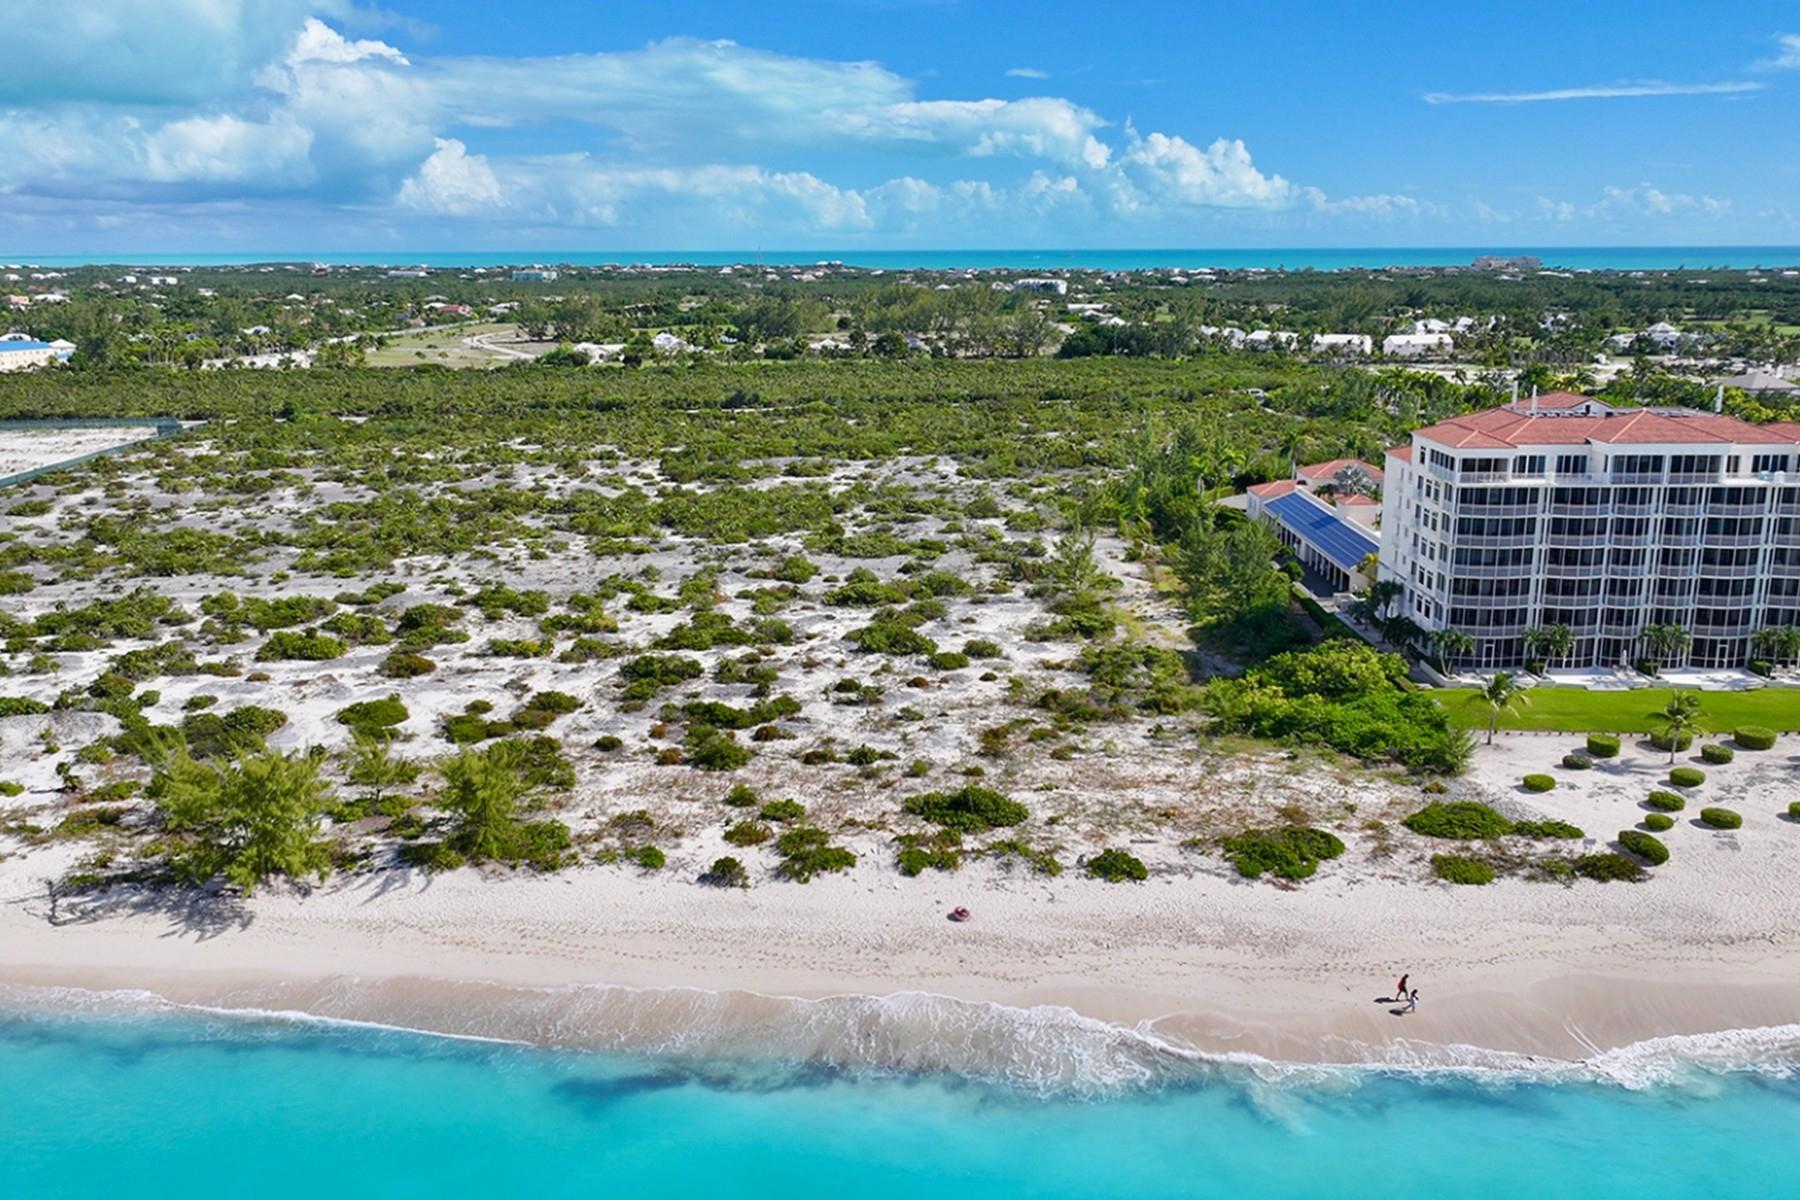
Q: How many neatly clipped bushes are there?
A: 12